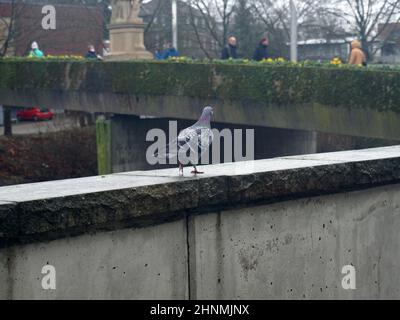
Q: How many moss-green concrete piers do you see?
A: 1